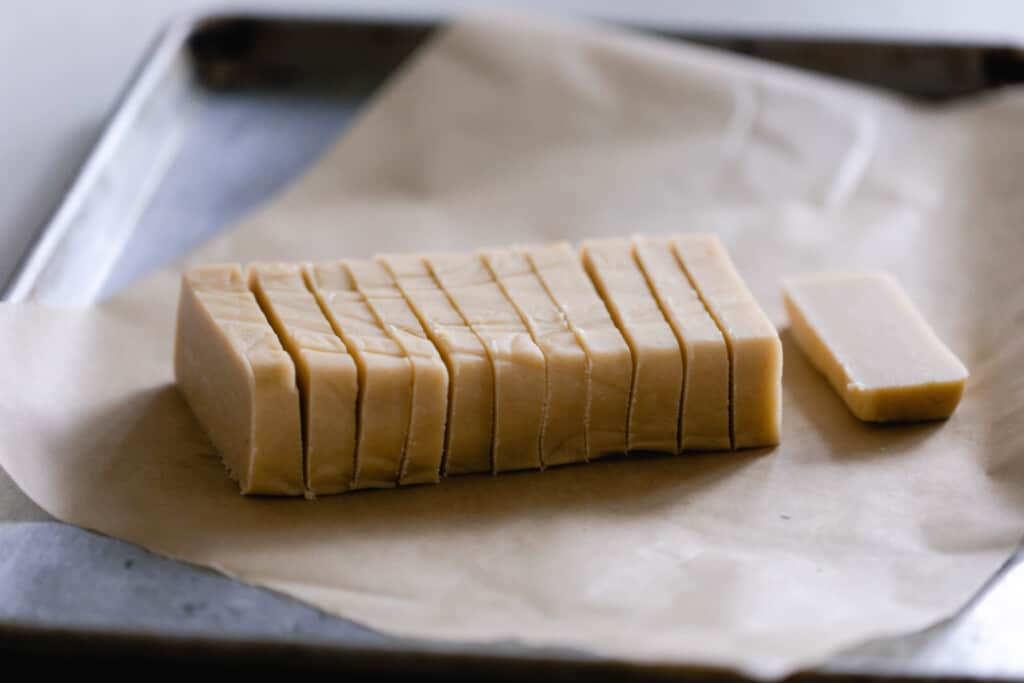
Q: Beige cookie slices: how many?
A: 12